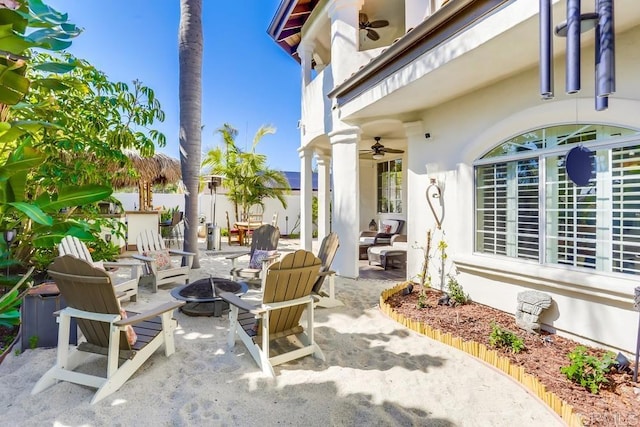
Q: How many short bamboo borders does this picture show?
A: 1